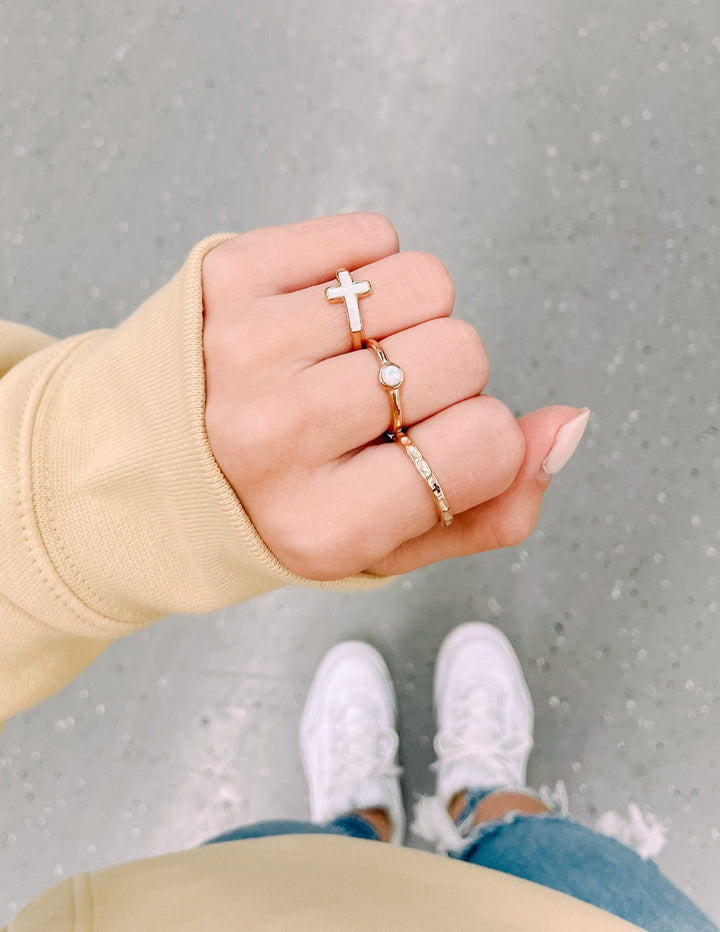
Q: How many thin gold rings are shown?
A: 3